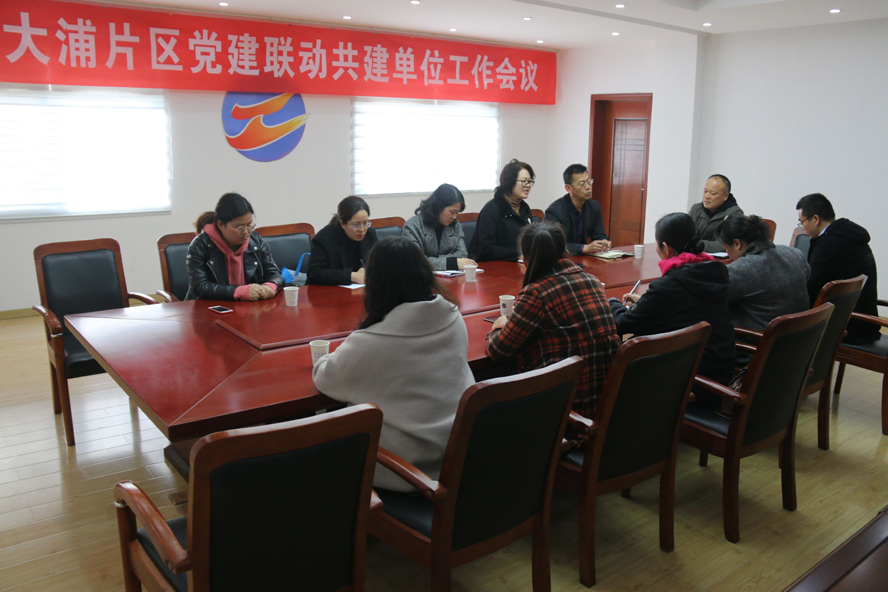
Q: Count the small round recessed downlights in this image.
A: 10